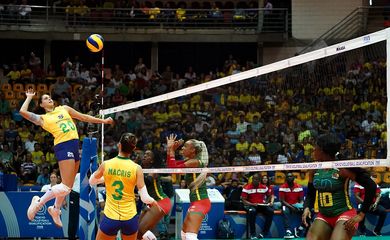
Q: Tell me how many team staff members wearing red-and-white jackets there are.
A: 3